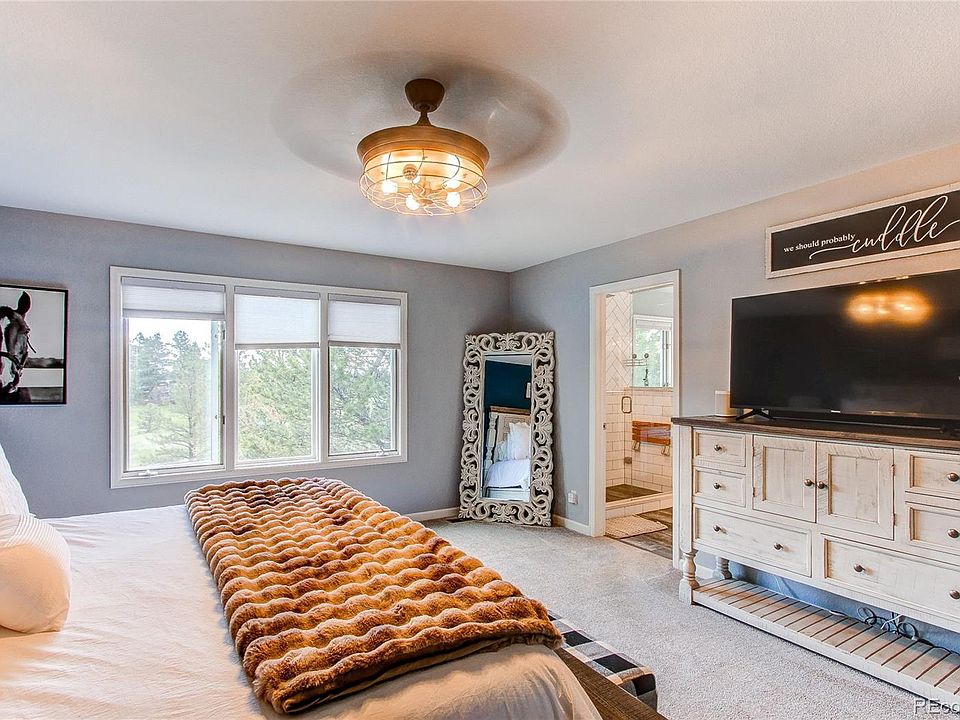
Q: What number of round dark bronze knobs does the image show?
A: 10